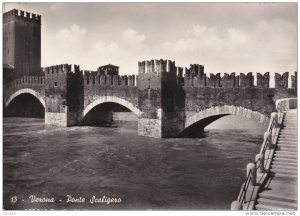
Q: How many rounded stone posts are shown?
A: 5